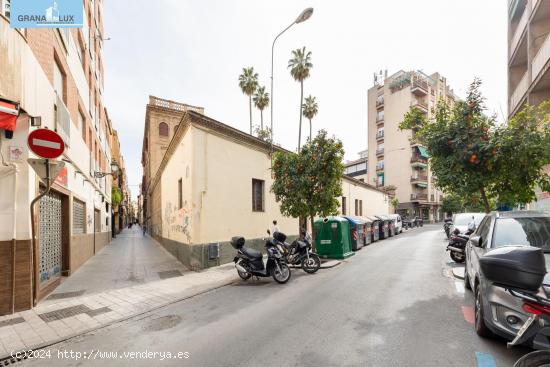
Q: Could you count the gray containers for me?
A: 5